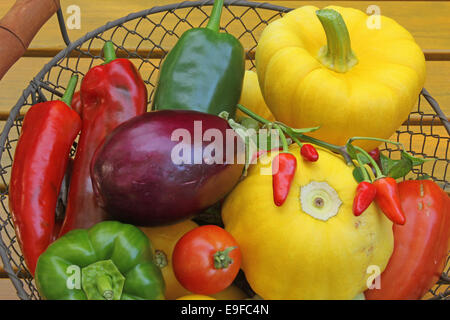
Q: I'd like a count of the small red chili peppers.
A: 4